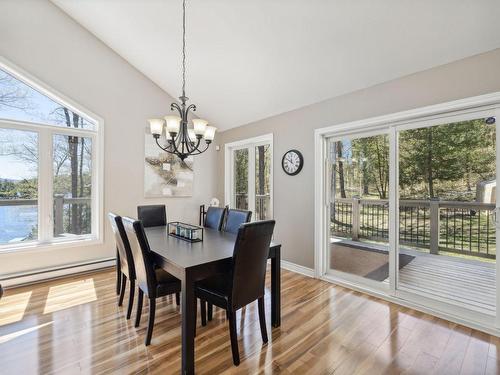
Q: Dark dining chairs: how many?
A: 6